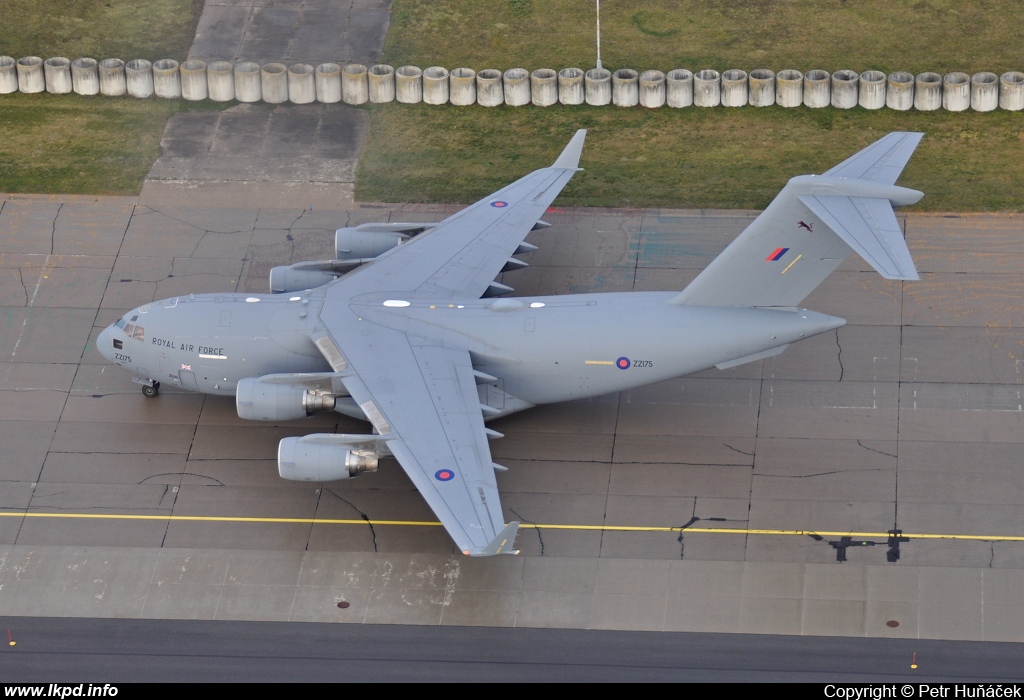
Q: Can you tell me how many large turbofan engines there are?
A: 4